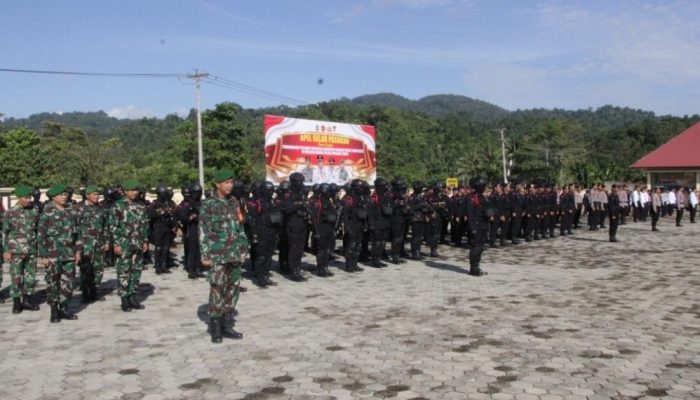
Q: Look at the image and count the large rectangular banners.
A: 1